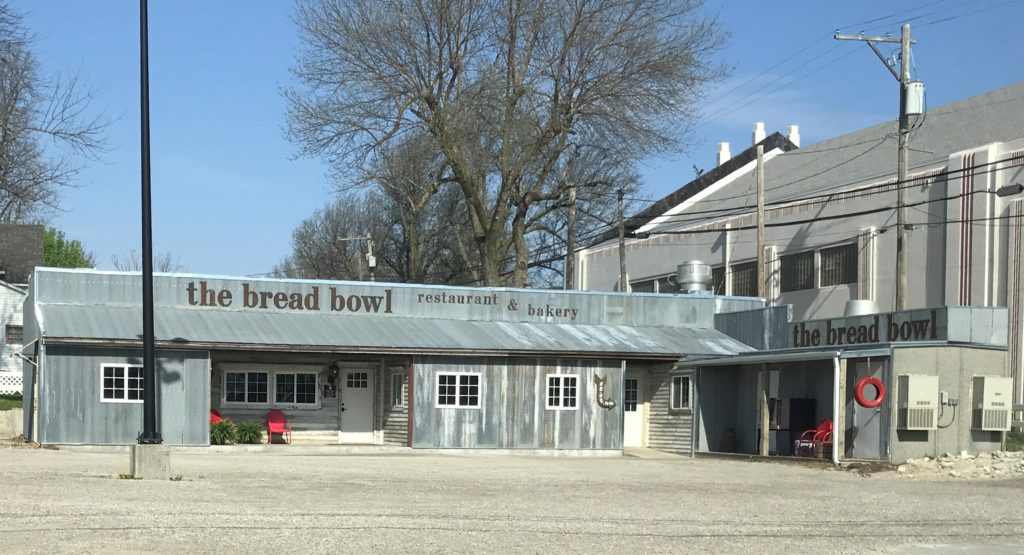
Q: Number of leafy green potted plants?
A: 2